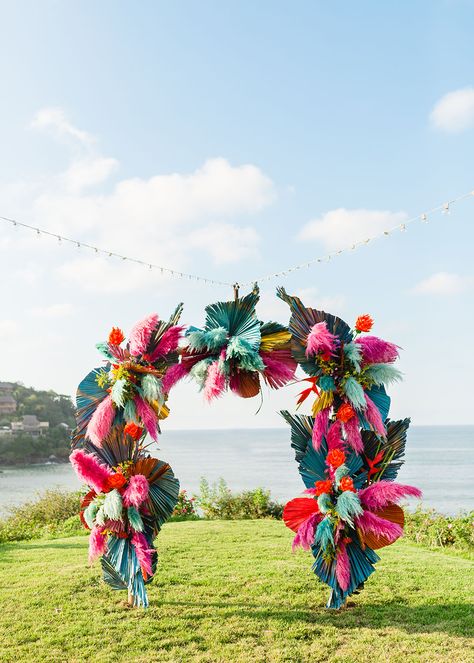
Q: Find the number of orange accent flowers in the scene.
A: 8